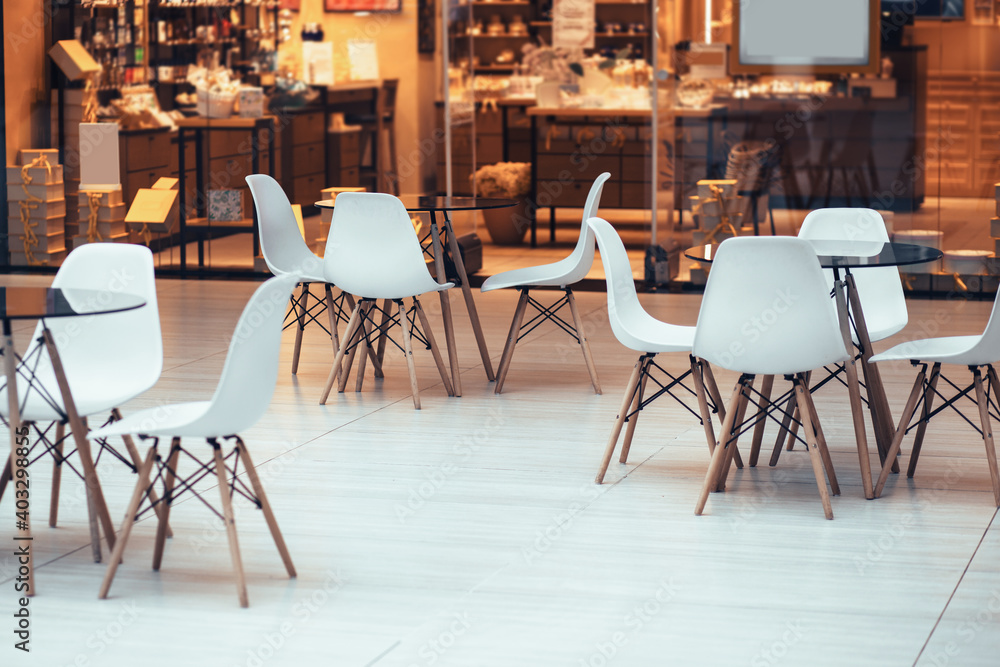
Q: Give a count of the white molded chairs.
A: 9